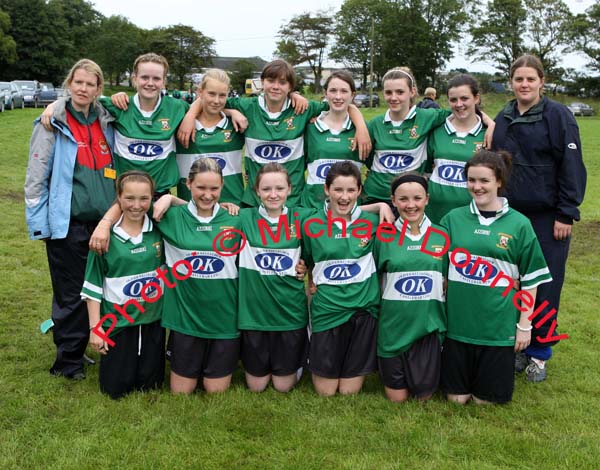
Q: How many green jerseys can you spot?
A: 12